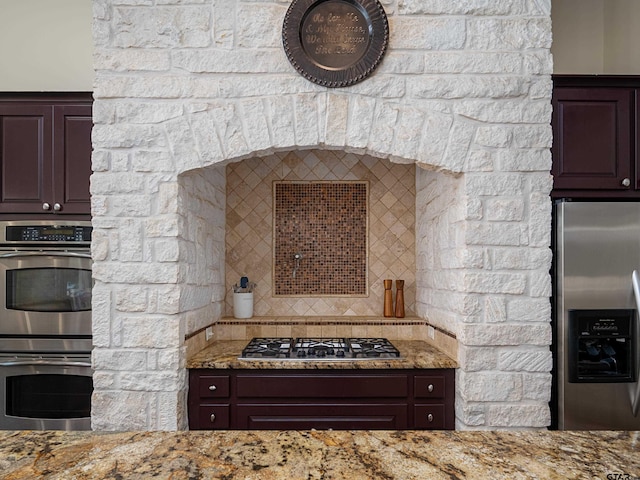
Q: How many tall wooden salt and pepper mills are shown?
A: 2